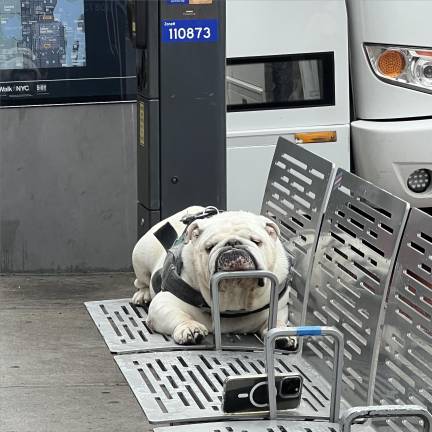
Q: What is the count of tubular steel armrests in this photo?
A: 3